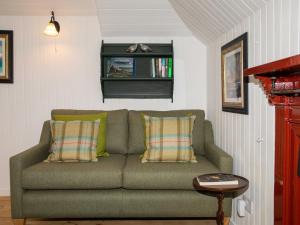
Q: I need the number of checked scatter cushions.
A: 2